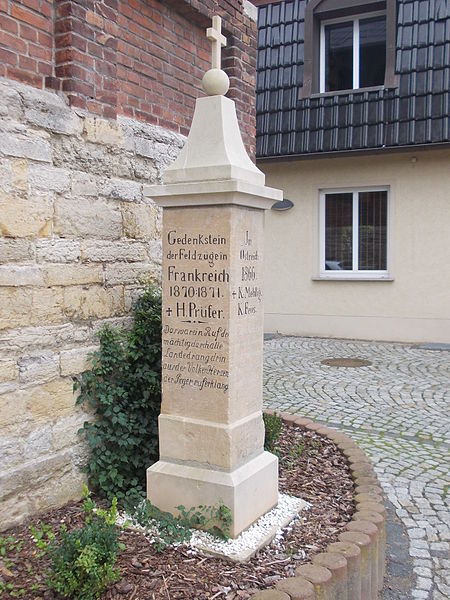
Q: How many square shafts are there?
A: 1